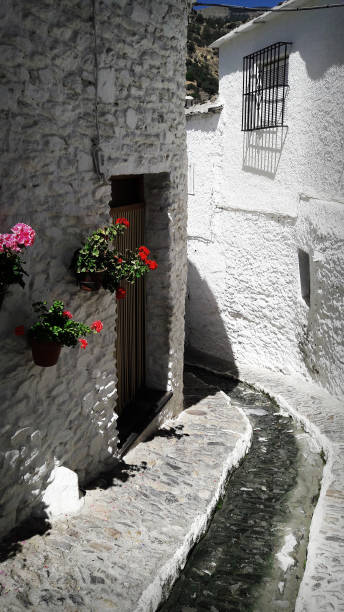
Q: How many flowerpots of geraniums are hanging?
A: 3